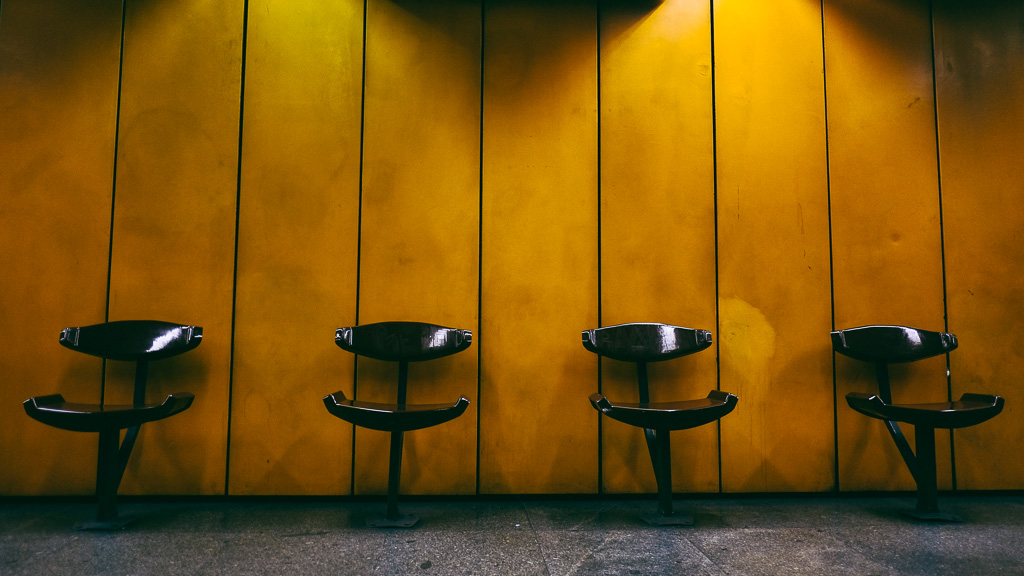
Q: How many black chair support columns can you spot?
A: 4